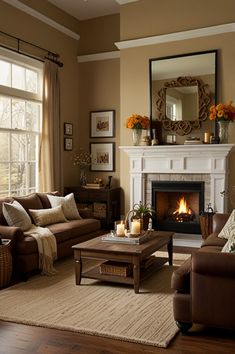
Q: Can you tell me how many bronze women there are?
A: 0